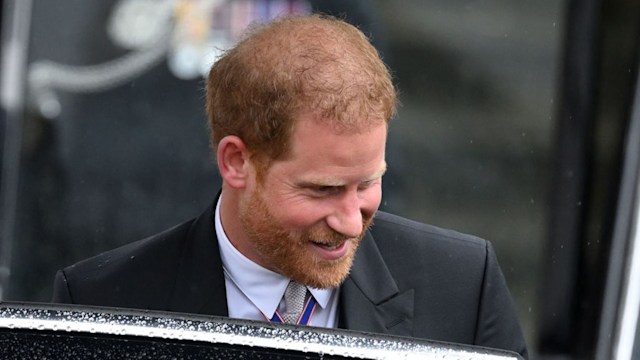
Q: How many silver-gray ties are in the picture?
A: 1